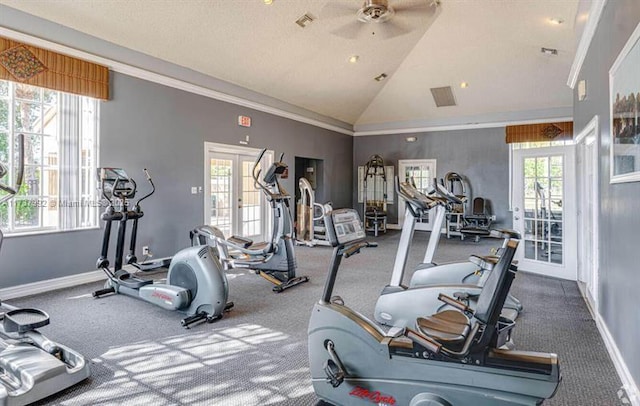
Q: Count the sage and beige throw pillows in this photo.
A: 0